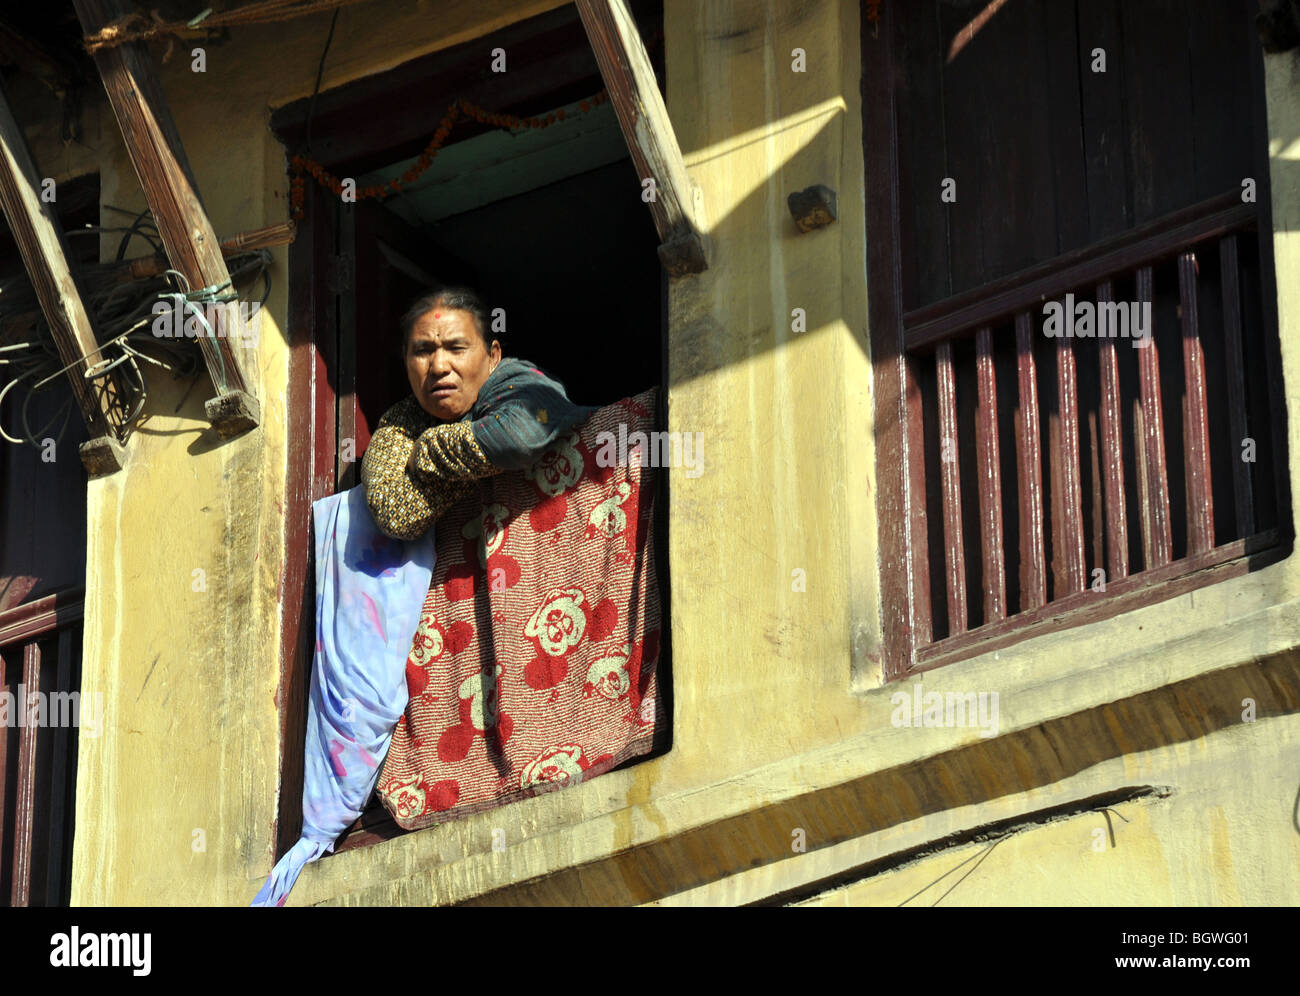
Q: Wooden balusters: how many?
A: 11